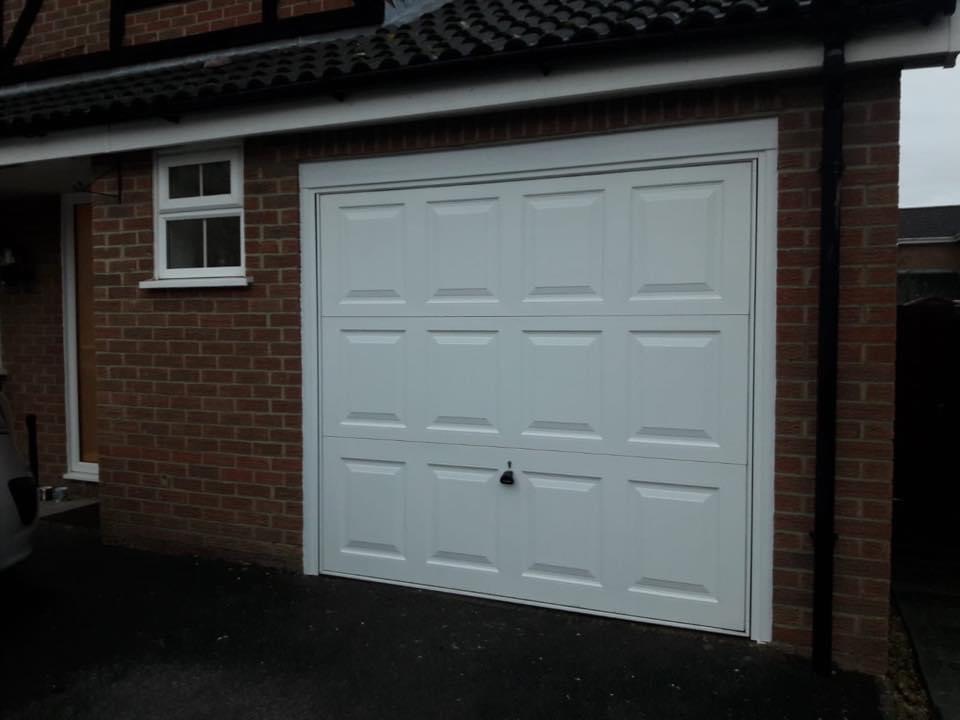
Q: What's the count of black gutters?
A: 1